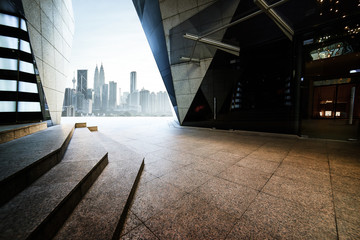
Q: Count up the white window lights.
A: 10